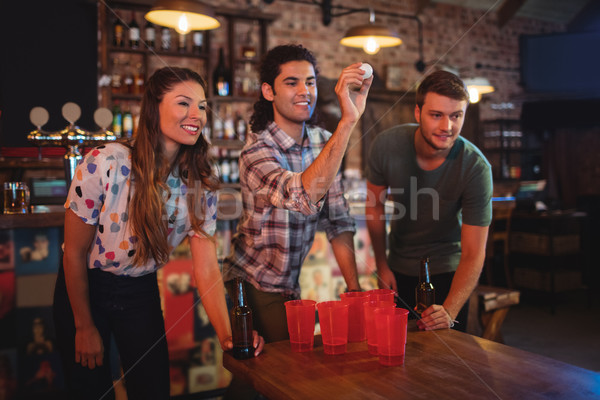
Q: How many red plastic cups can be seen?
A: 6